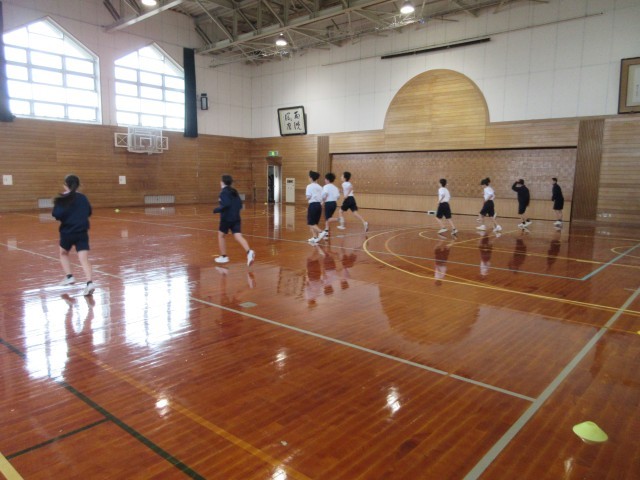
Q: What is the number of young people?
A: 9